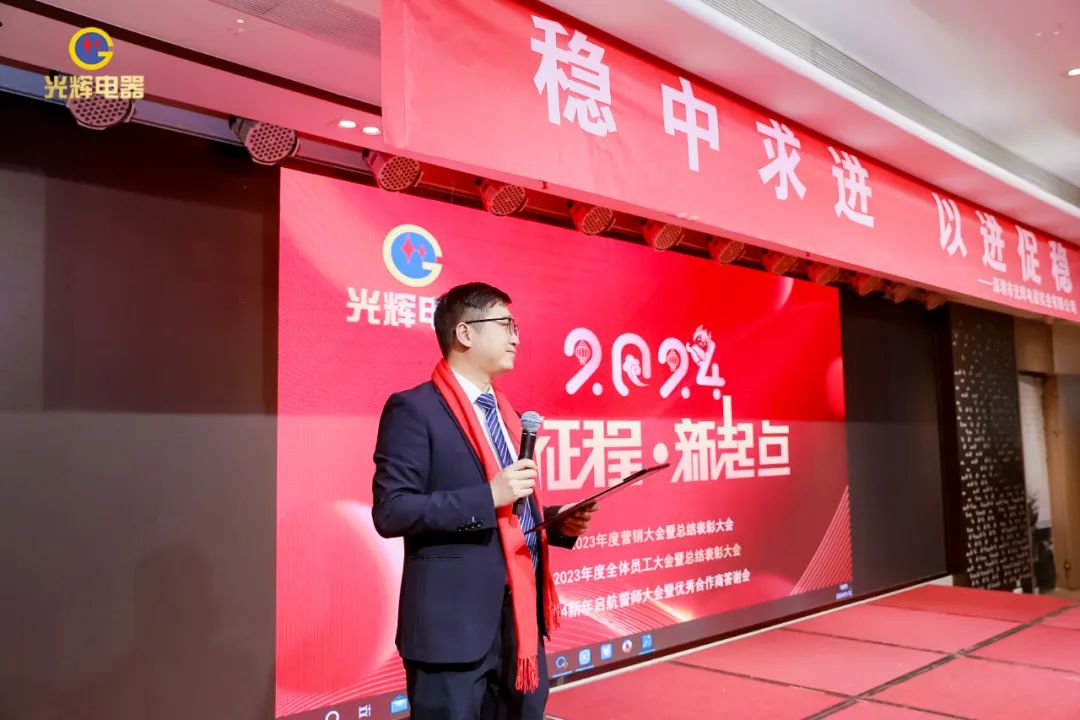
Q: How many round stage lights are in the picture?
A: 12